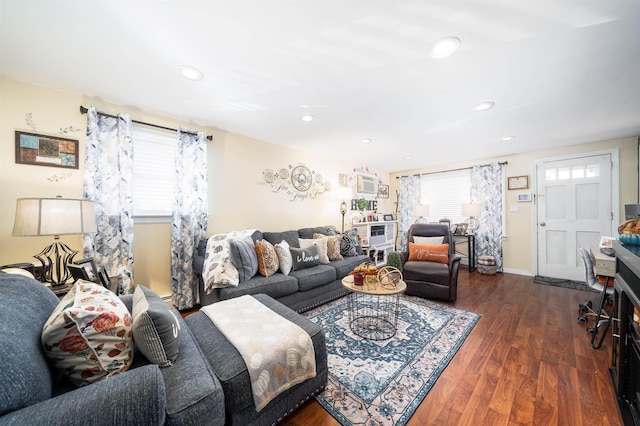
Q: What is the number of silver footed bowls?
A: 0